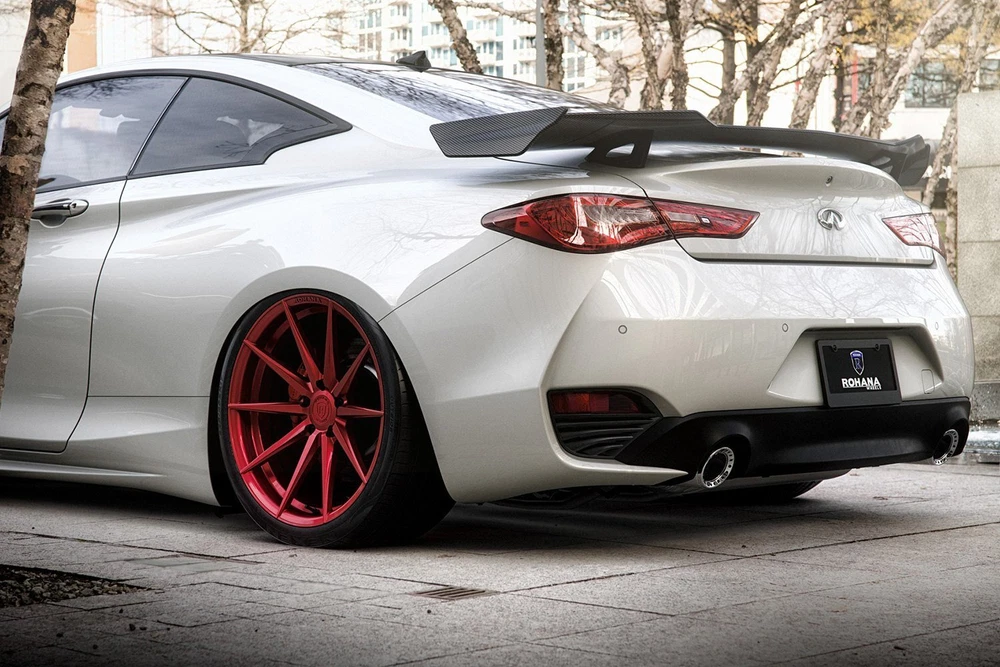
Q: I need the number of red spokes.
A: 10